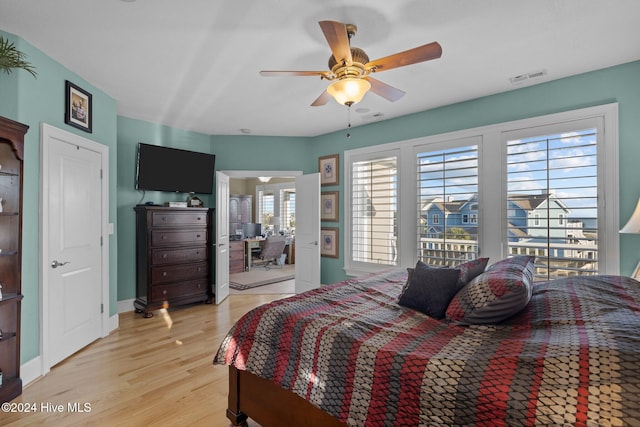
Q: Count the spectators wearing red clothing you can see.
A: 0